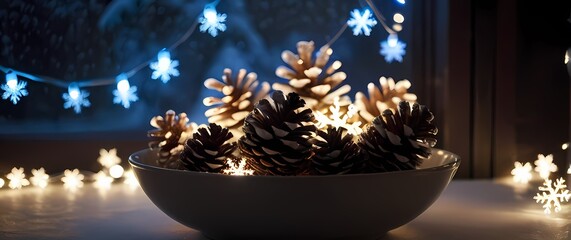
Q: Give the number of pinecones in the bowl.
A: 8